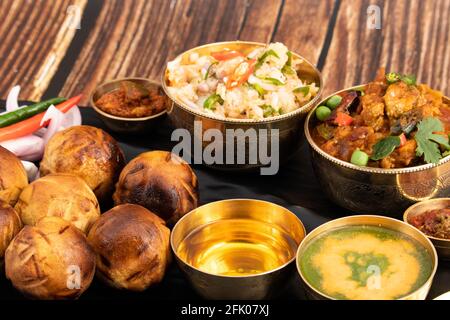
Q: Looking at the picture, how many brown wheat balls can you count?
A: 7